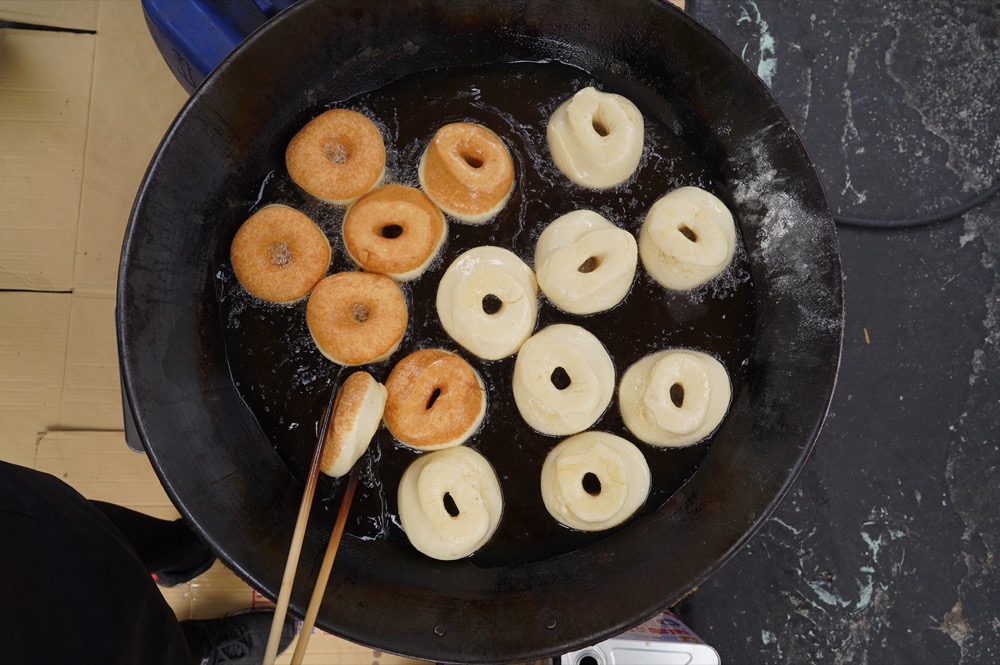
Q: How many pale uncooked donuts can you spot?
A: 8